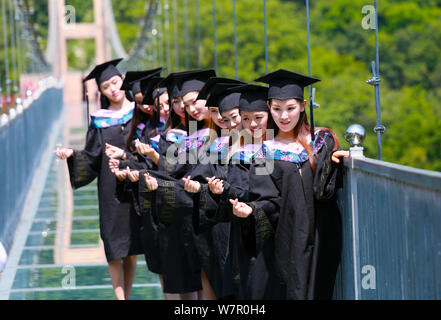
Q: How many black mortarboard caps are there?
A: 9